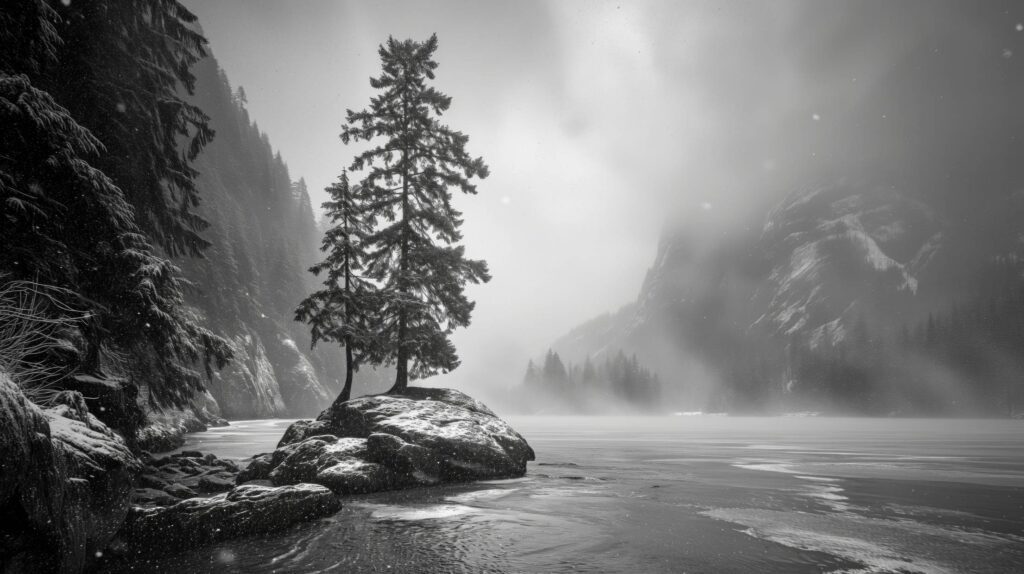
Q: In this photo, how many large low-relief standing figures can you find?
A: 0